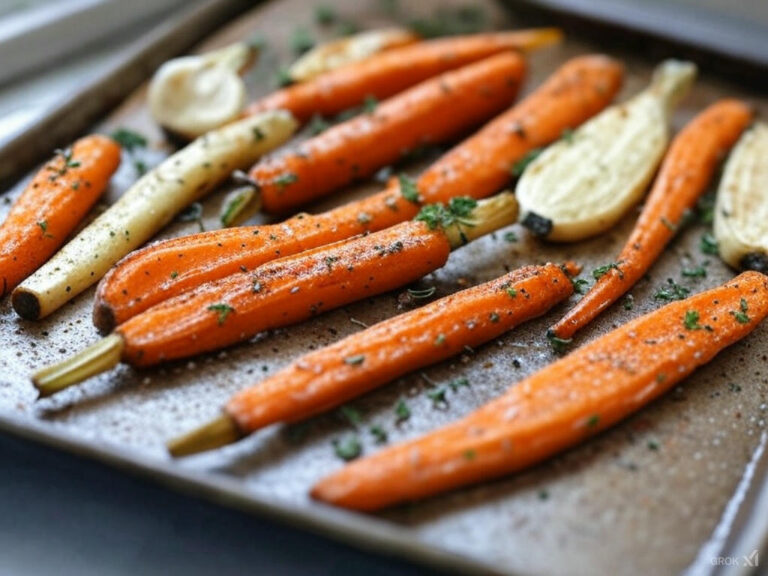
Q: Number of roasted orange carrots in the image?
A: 9